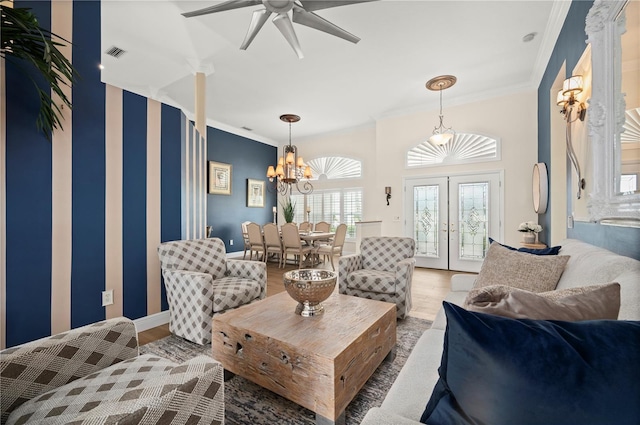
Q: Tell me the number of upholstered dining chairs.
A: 8